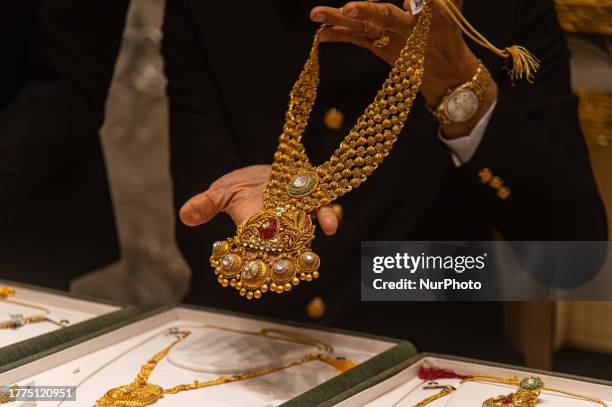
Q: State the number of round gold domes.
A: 5